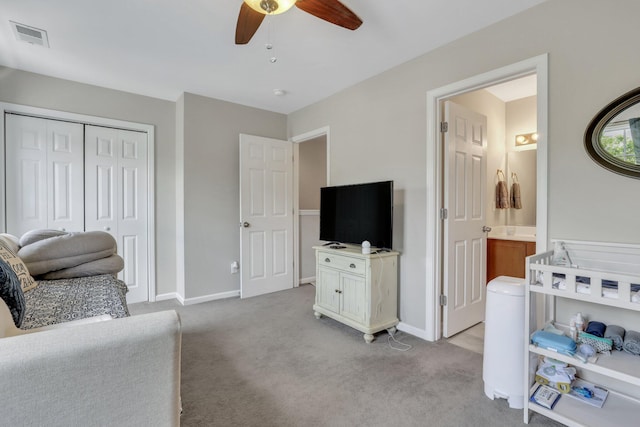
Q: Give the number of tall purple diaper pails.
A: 0